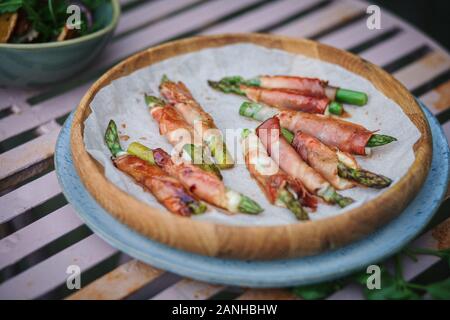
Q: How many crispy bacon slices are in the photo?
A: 10